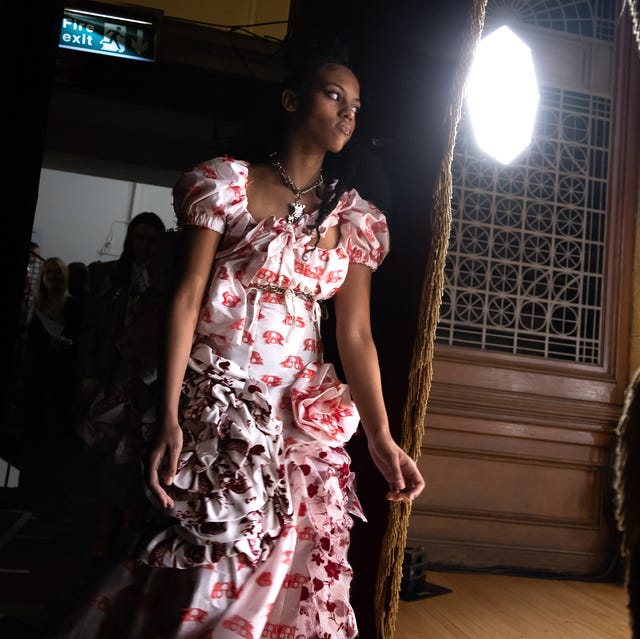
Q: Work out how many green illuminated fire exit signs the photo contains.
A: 1